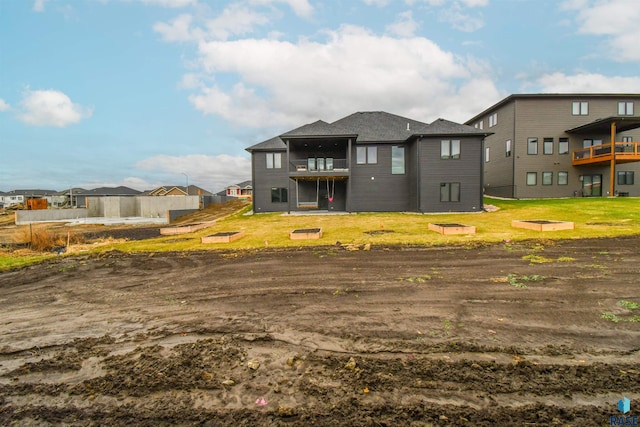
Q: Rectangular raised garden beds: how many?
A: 5